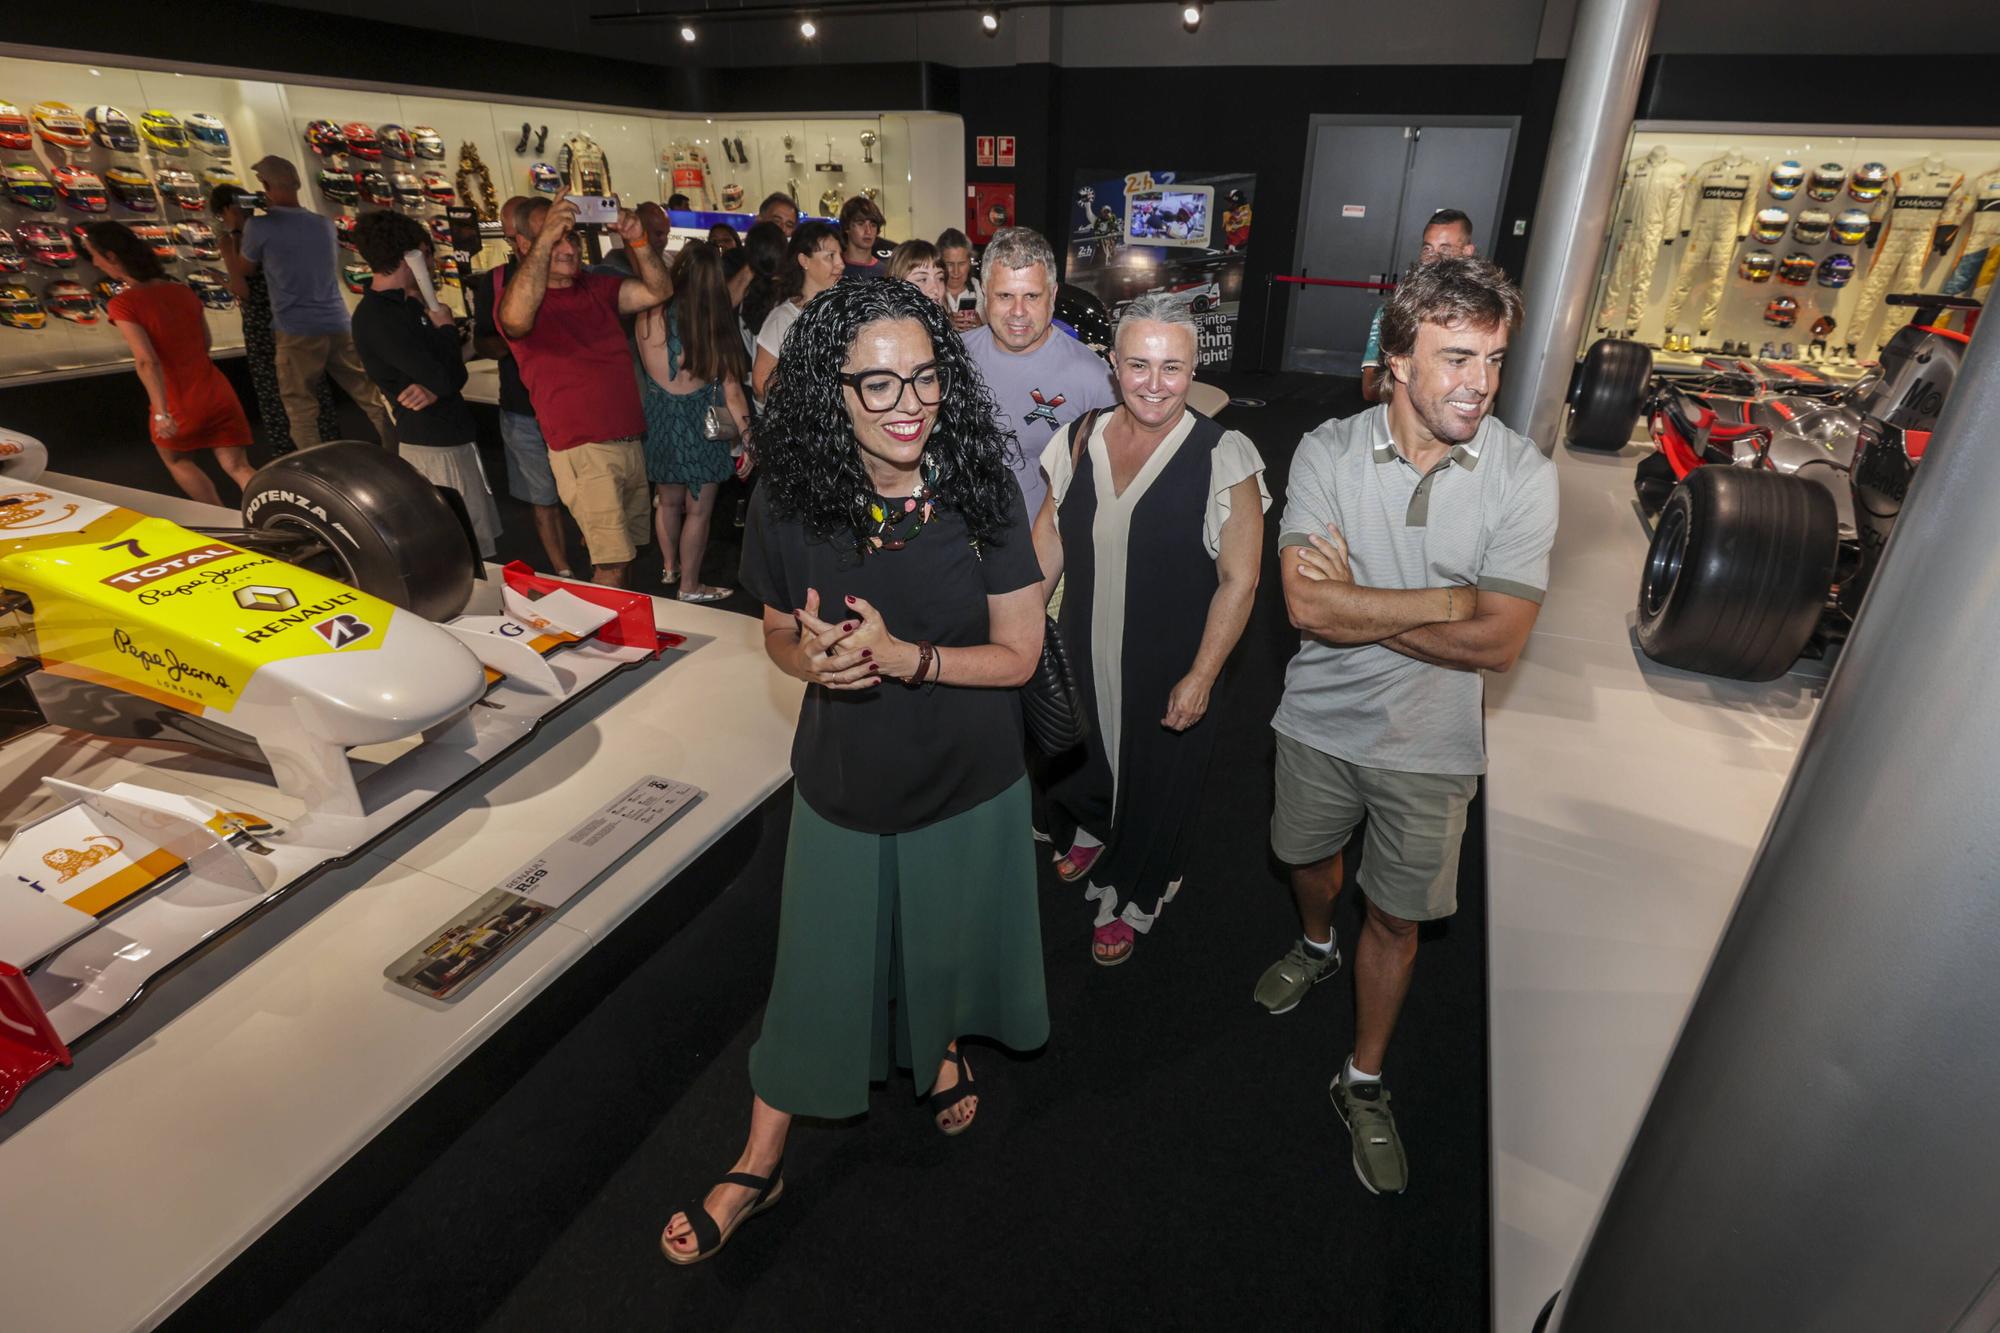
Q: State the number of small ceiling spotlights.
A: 4